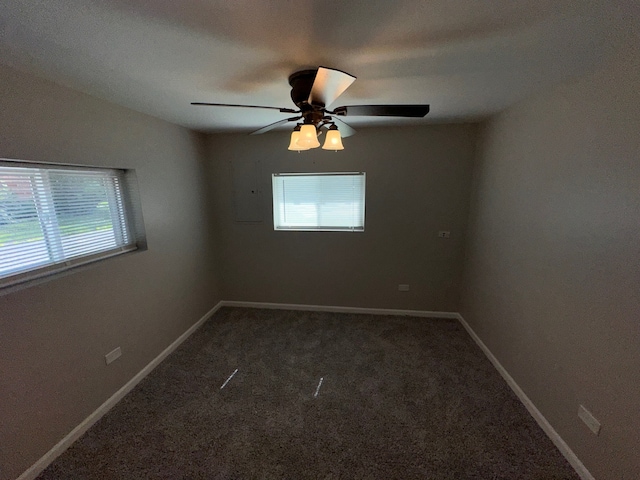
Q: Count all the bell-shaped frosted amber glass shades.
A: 3